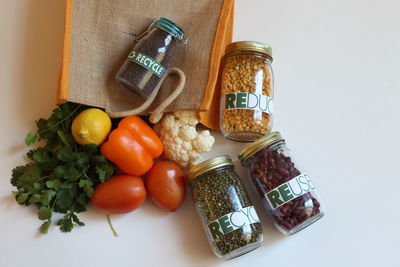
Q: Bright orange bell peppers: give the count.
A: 1